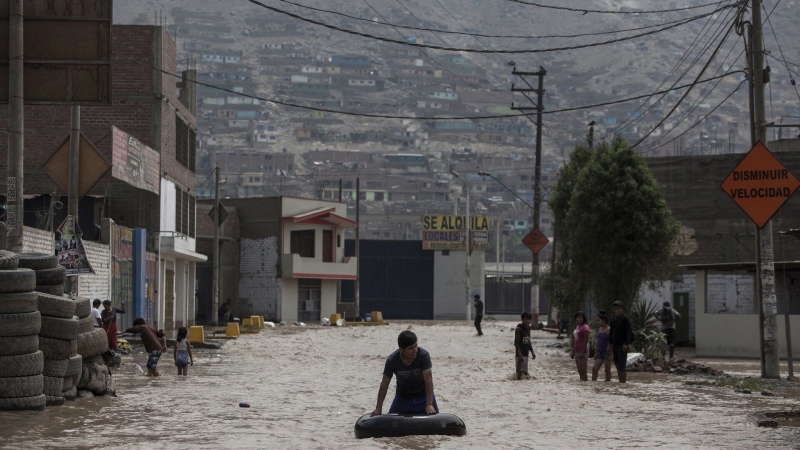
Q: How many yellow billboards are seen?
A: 1